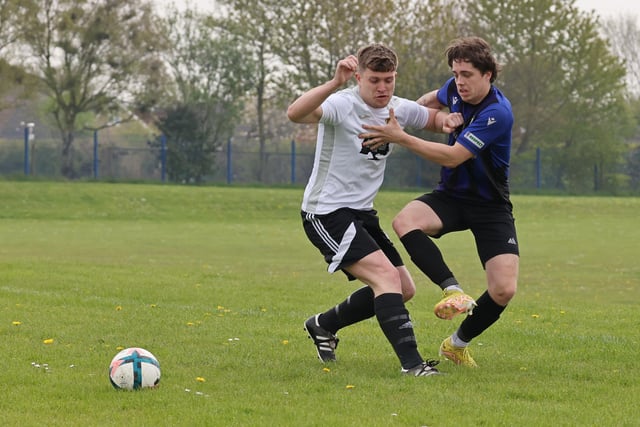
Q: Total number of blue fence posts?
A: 8